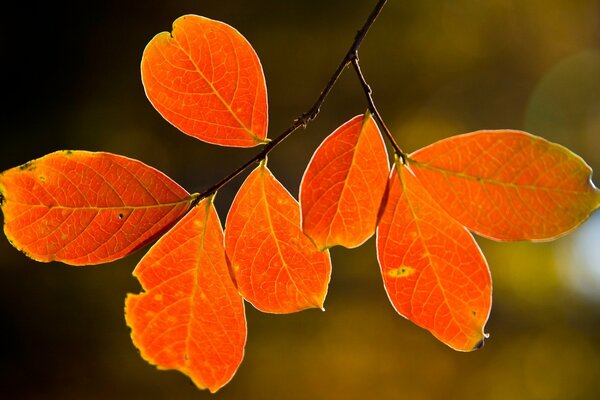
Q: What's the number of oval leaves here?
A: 7